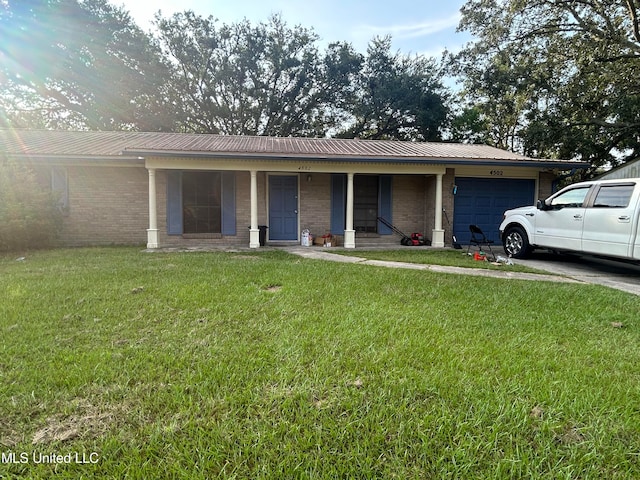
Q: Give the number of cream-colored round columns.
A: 4